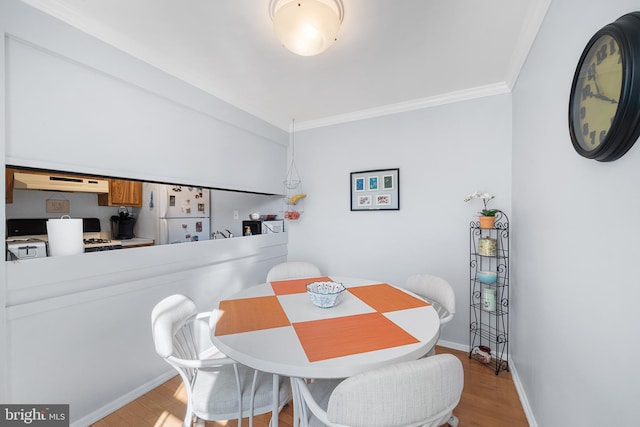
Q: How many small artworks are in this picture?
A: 5